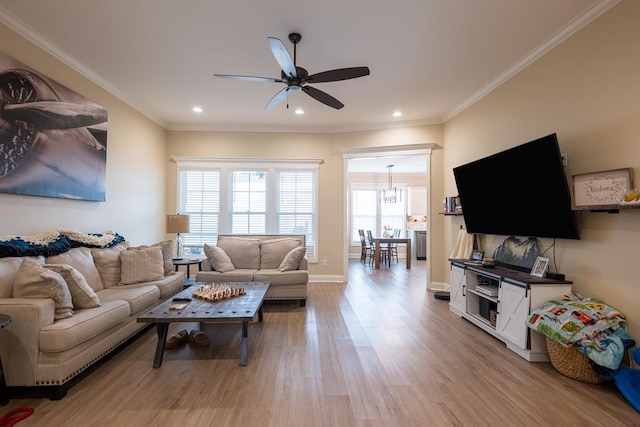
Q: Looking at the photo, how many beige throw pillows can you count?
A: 6